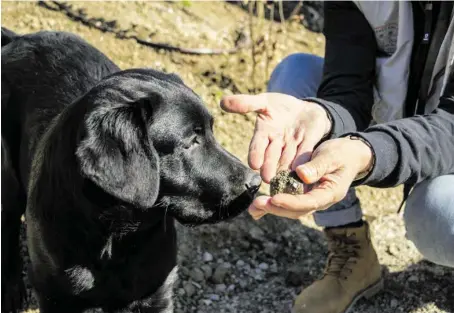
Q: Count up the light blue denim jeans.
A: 1